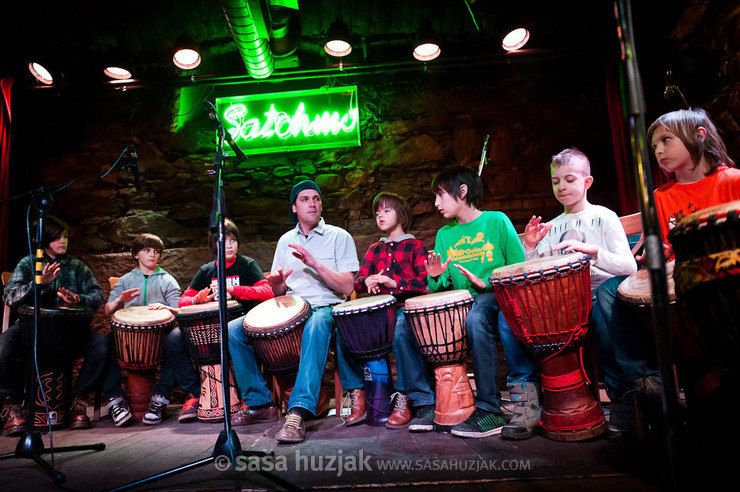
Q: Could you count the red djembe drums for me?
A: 1